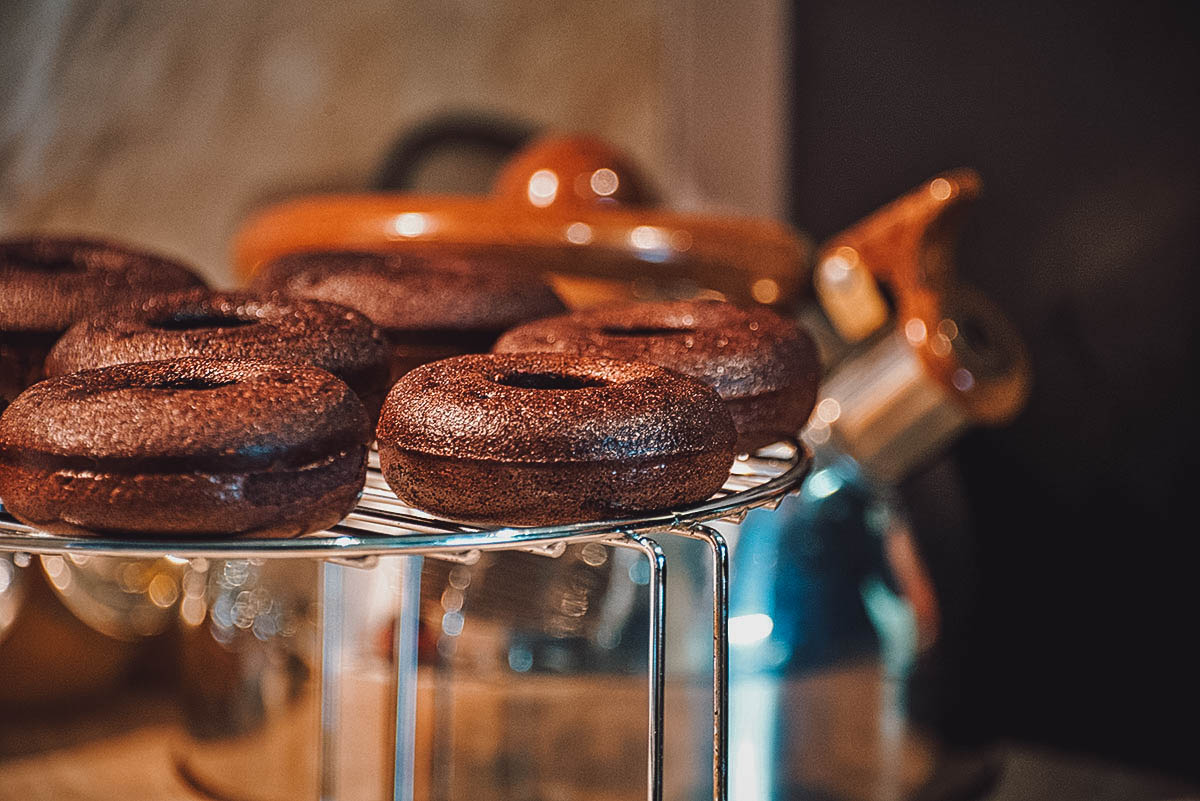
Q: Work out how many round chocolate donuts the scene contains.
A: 6